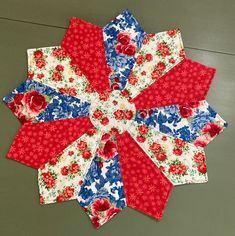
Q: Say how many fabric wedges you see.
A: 12